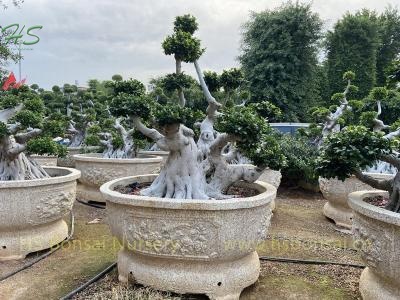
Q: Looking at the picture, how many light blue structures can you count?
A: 1